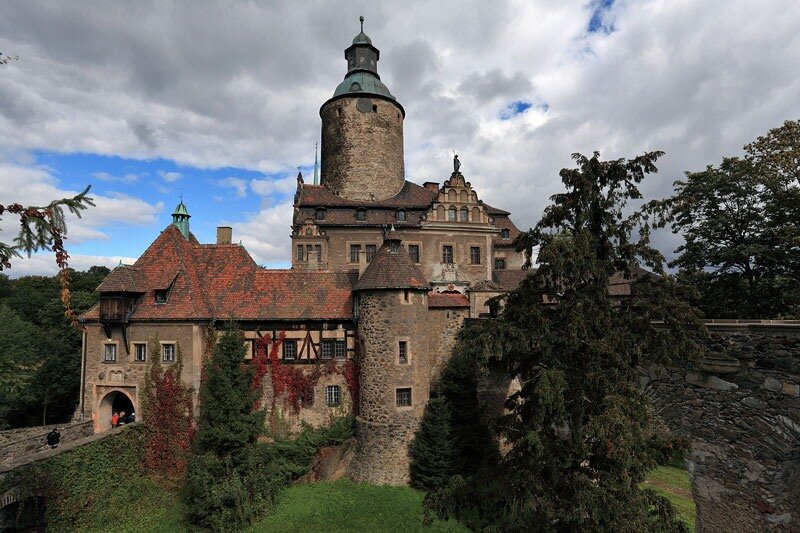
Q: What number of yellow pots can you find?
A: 0